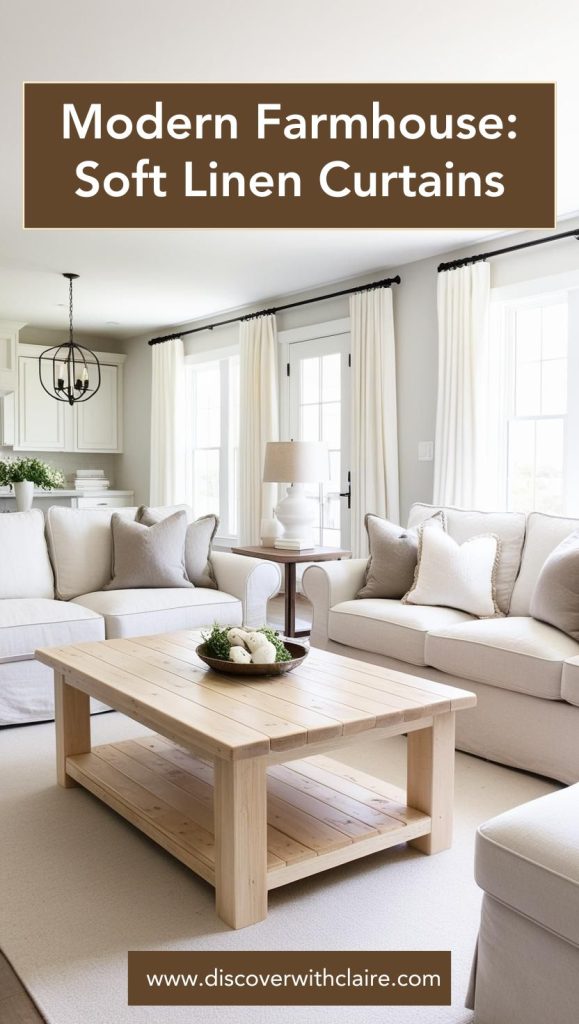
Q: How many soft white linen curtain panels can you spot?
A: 4